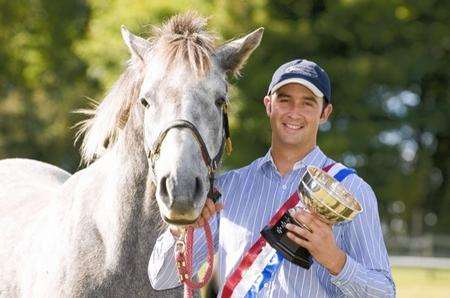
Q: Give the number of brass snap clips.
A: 1